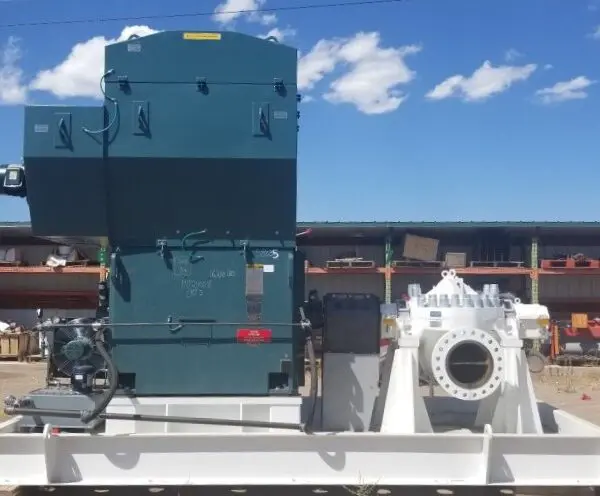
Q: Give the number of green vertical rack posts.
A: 3